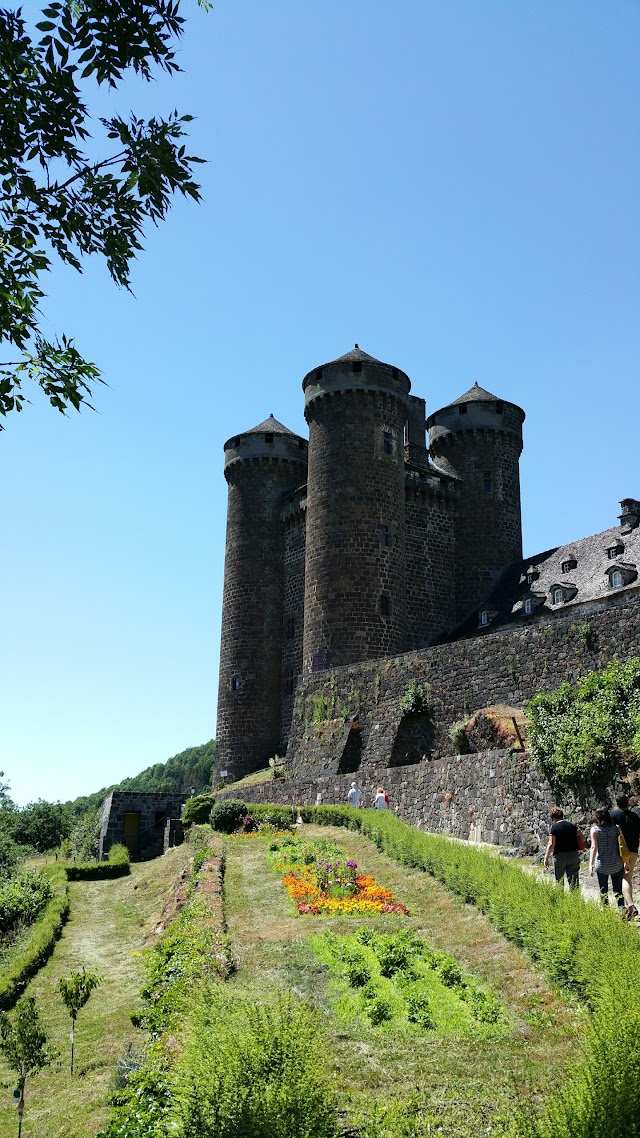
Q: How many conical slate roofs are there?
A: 3